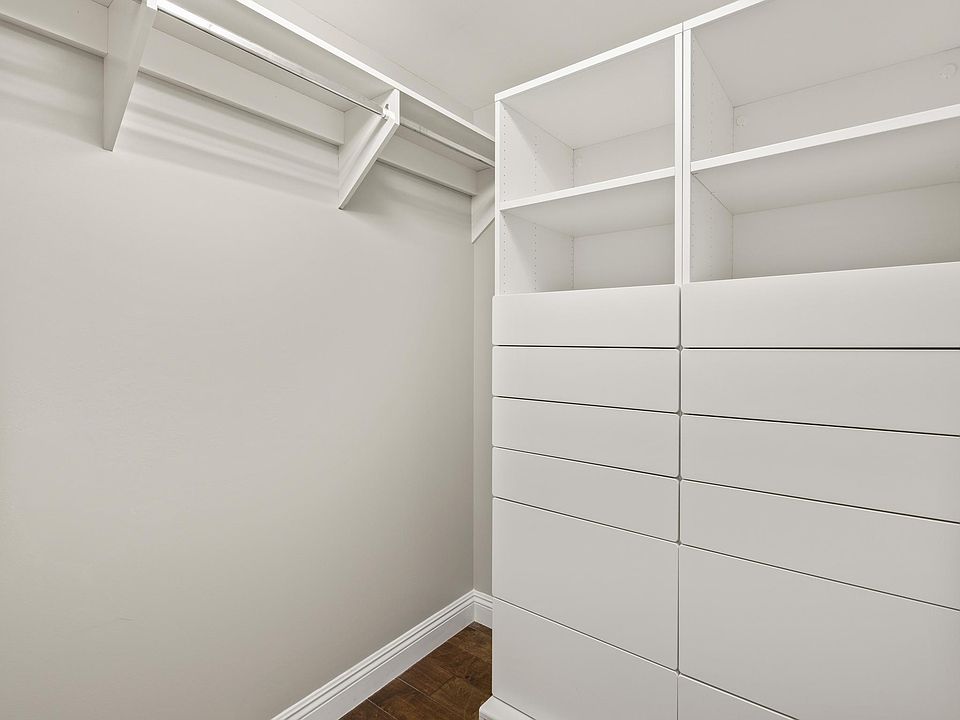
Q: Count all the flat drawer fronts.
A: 12